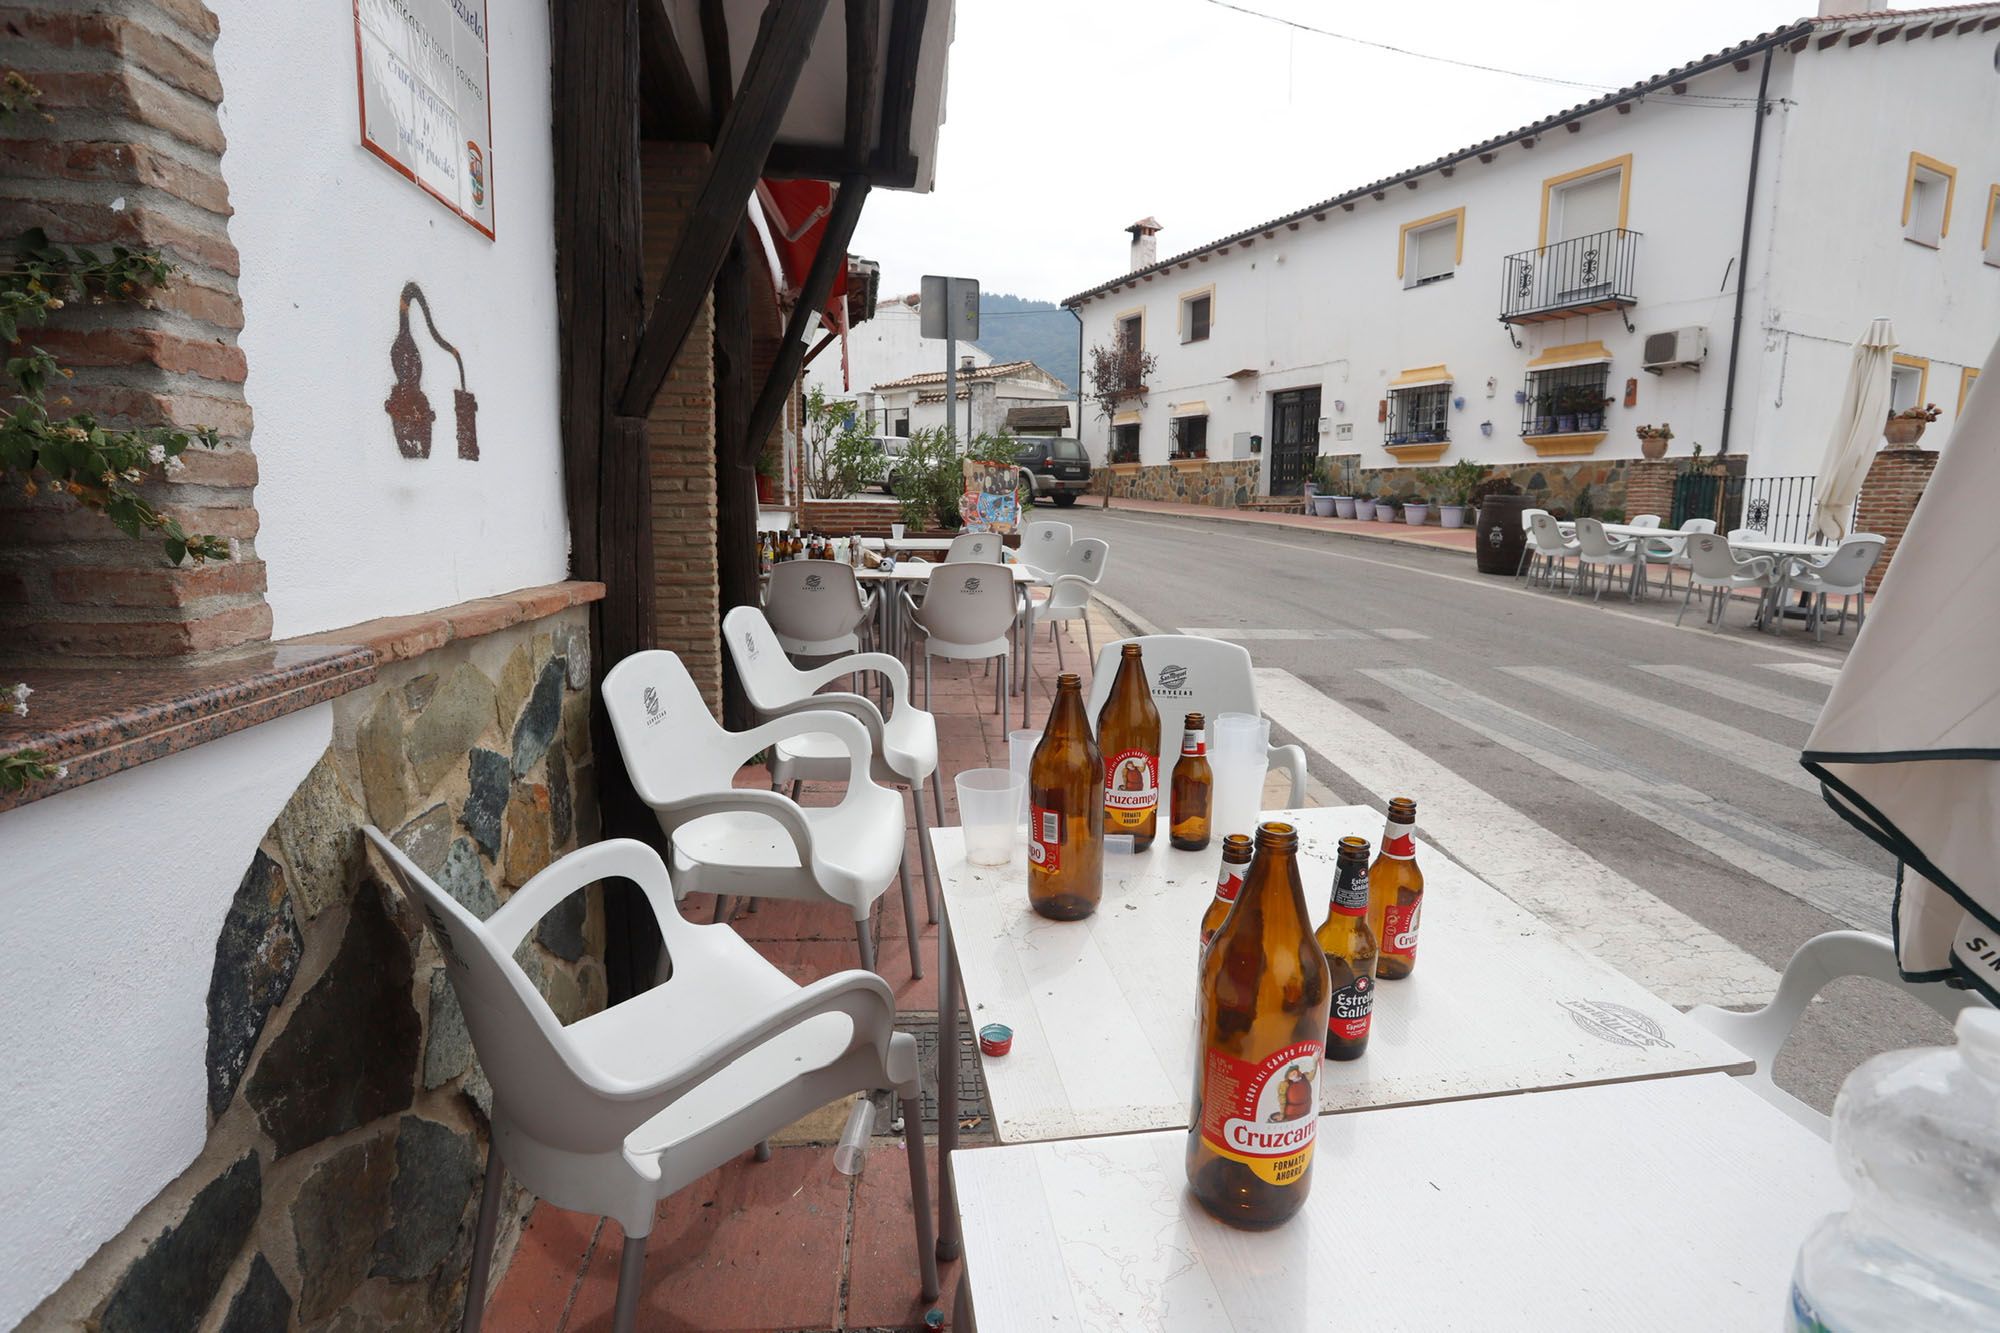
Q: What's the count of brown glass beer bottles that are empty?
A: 7